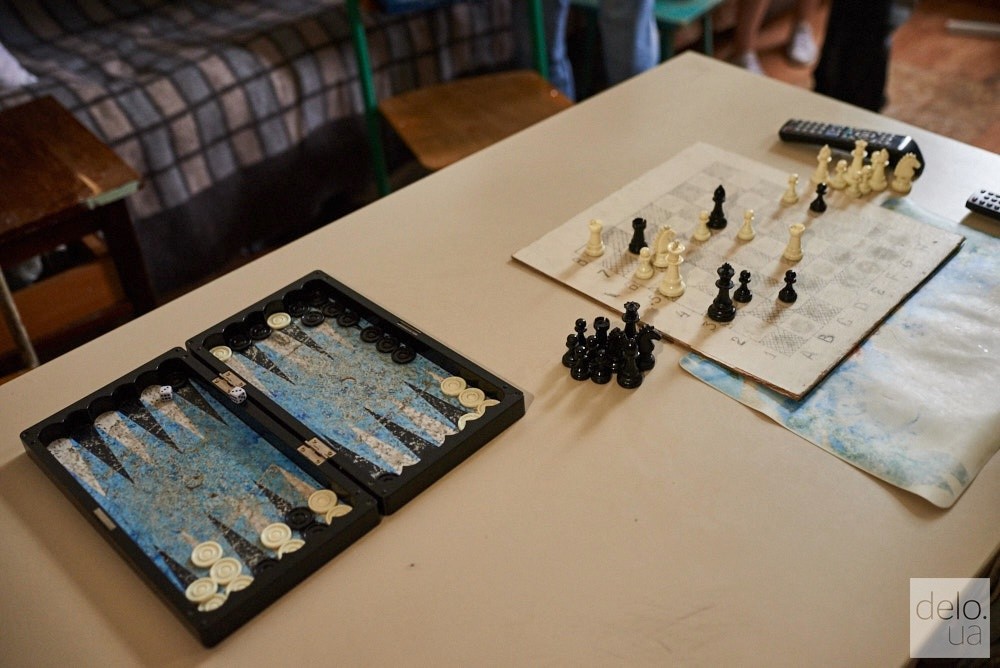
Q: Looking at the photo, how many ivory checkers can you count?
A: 15